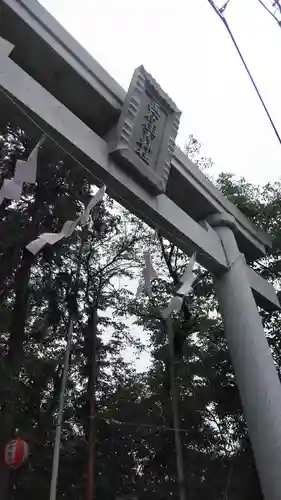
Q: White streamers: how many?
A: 4